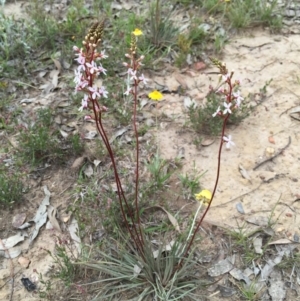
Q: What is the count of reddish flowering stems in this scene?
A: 4